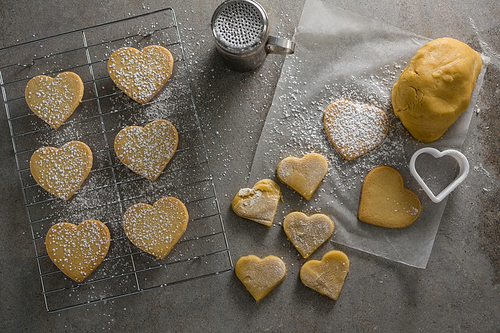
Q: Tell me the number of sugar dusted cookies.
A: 7